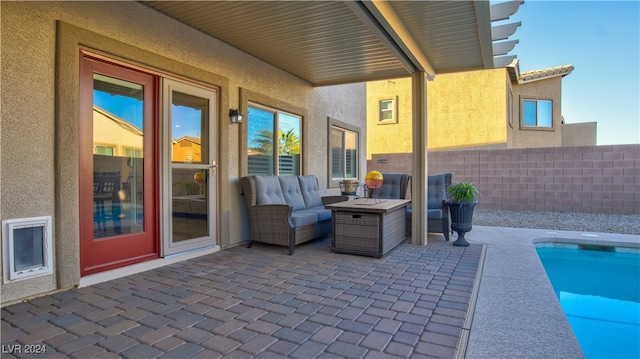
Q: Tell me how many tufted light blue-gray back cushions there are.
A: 5